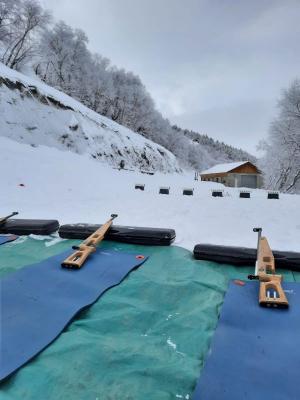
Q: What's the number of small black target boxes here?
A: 6